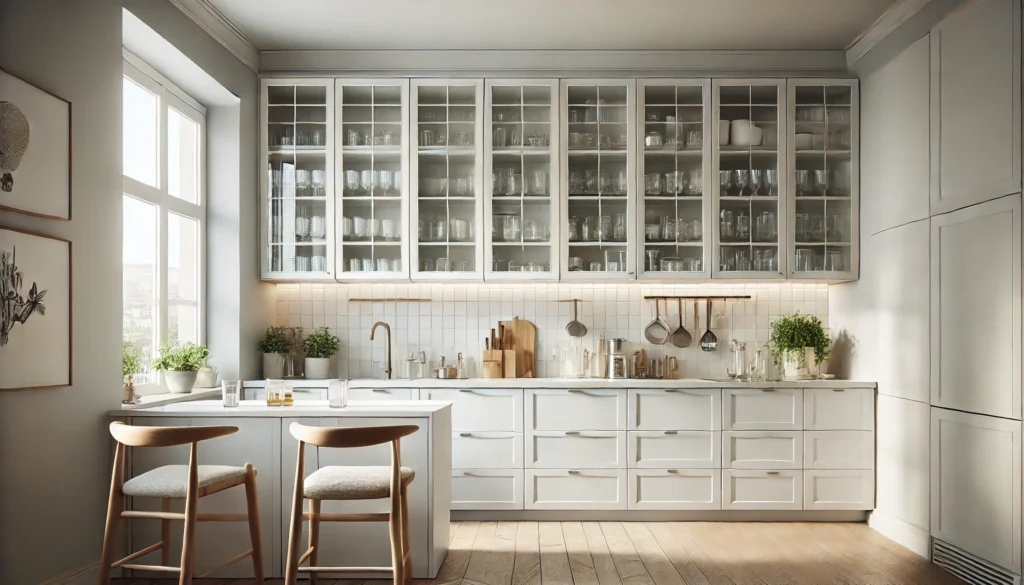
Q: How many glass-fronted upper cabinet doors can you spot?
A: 8